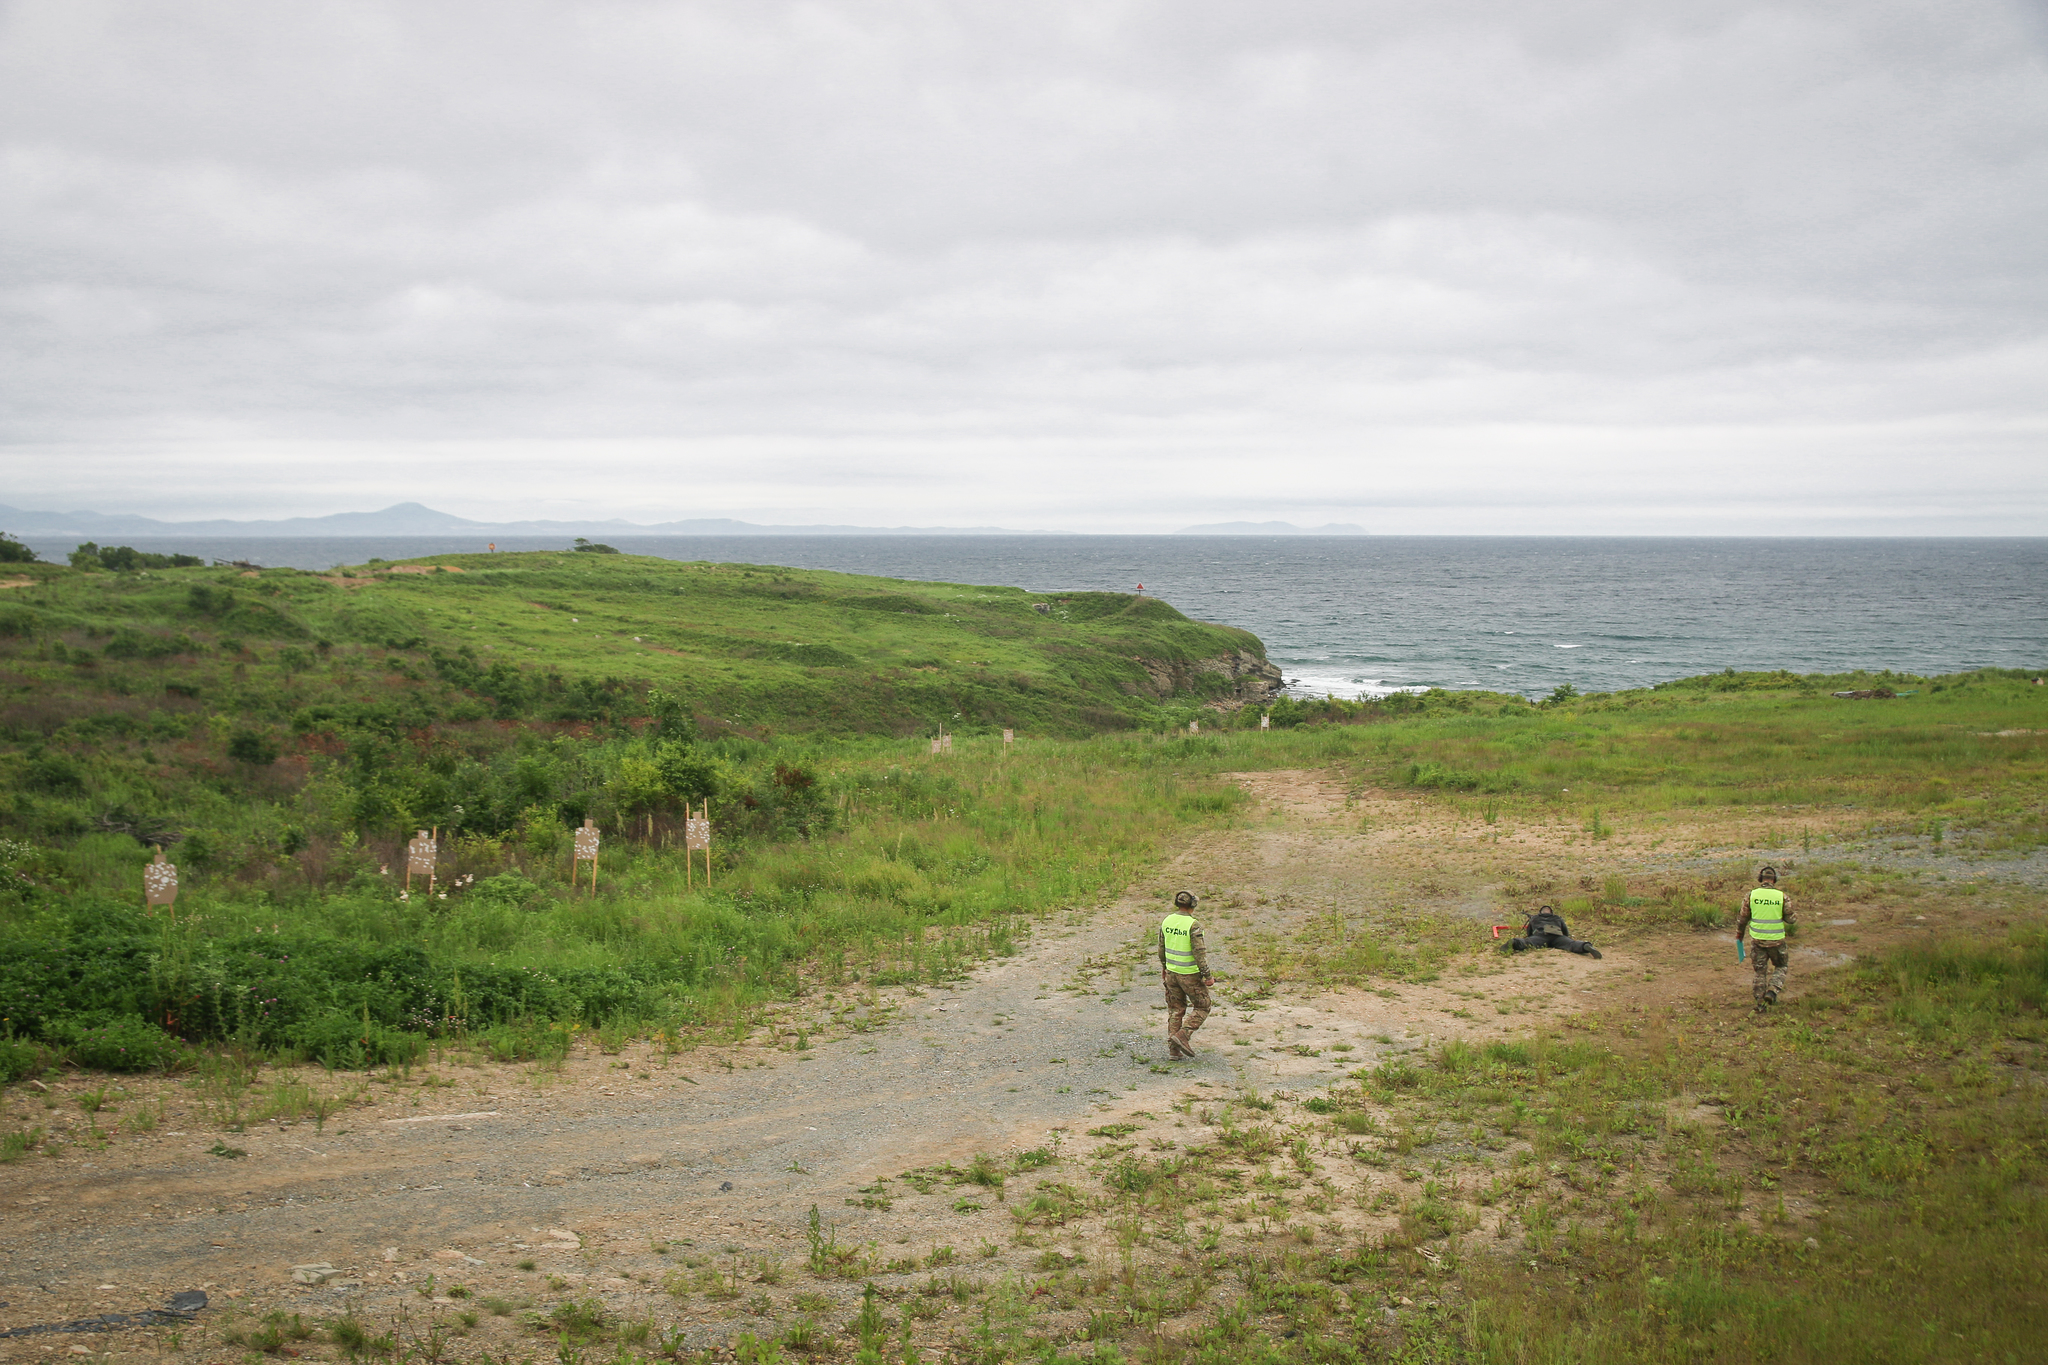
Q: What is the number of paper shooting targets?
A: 9